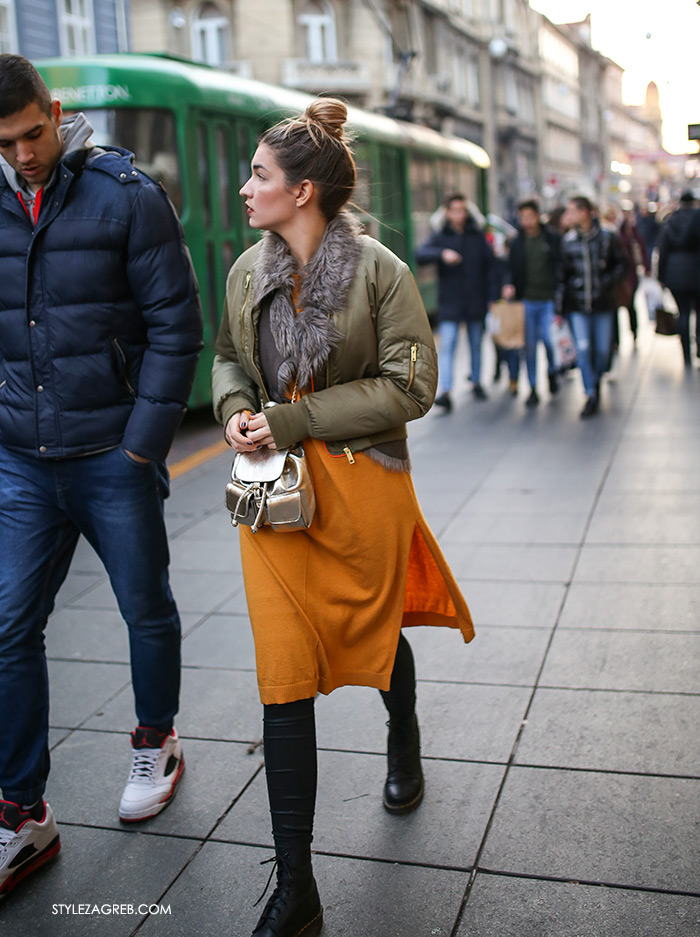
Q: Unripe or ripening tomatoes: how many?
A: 0